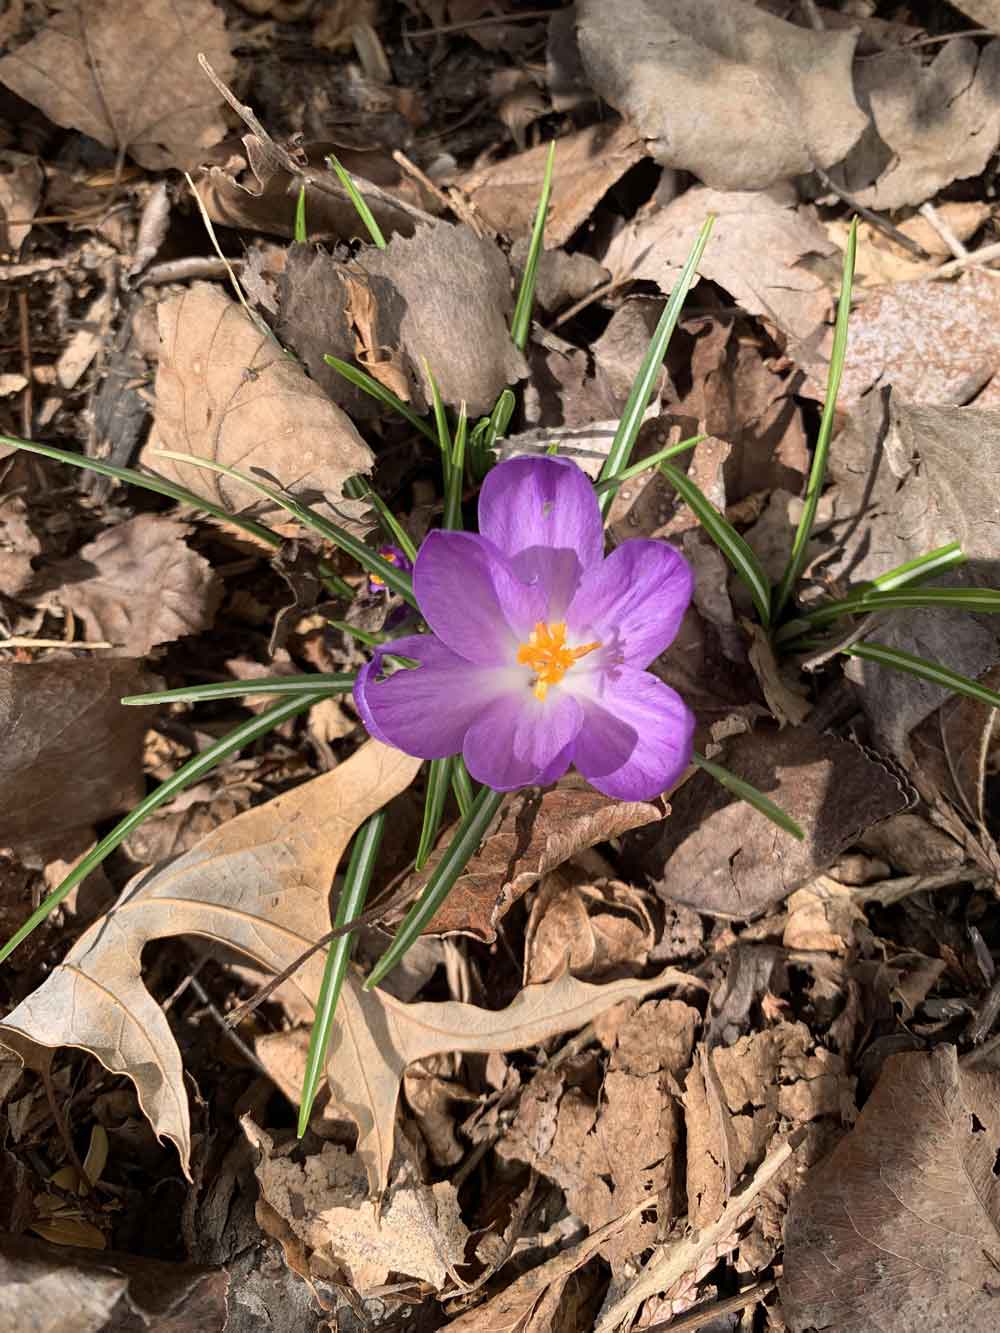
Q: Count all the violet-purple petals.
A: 6